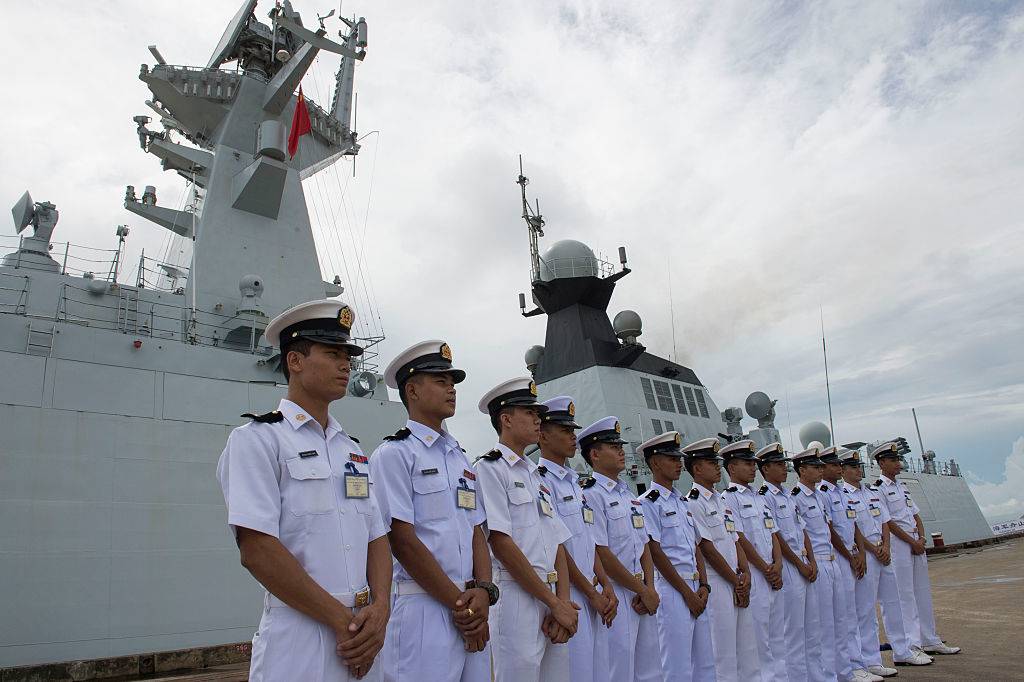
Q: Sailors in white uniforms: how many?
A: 13